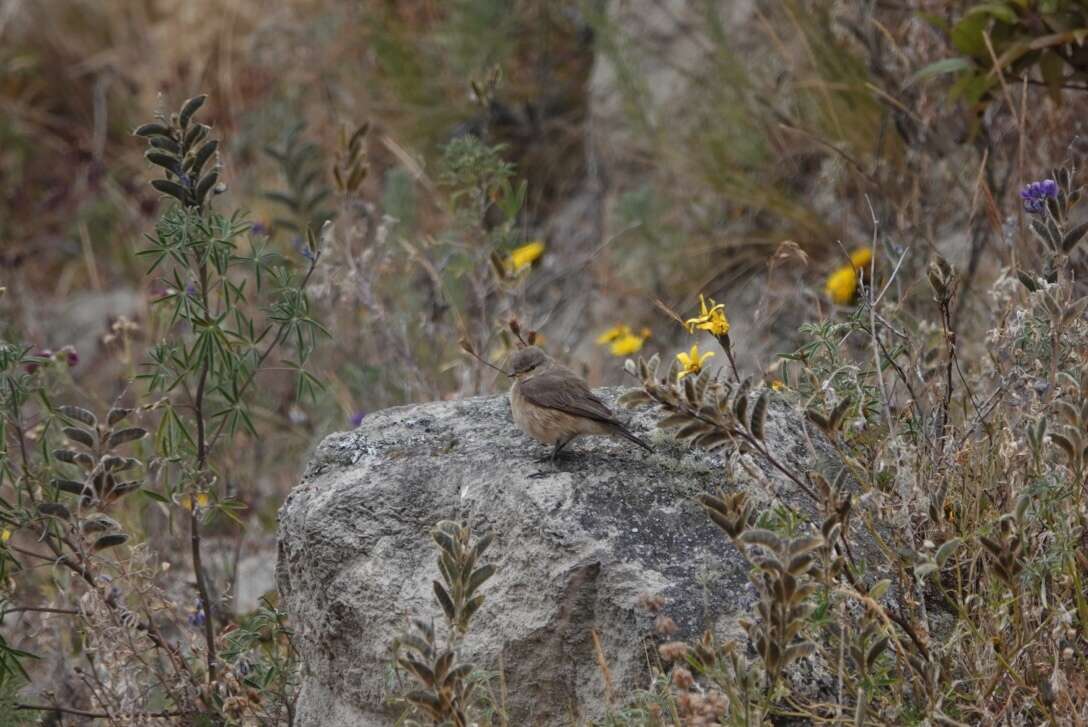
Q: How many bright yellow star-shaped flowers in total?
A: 2